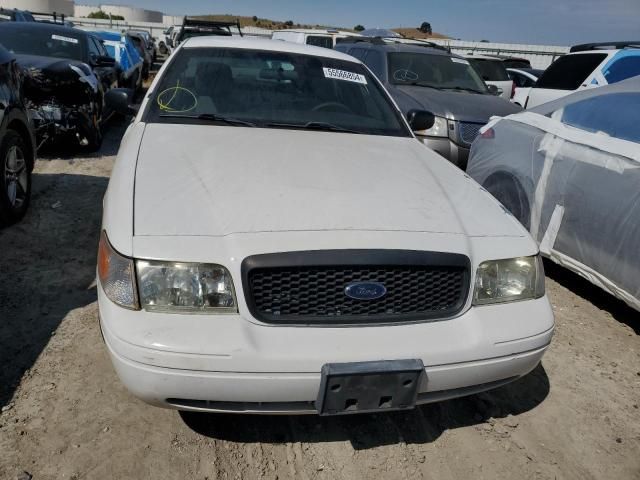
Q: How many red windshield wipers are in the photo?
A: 0